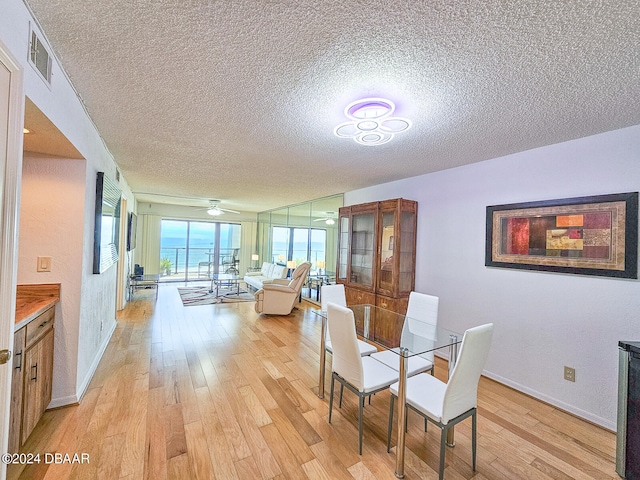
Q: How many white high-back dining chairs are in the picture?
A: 4